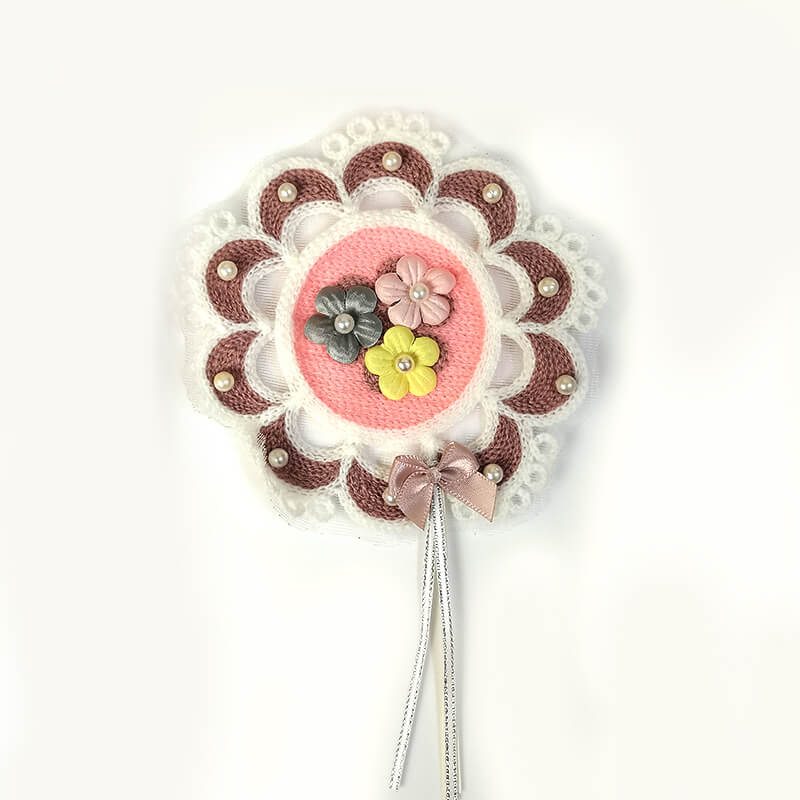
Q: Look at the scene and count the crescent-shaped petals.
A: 10